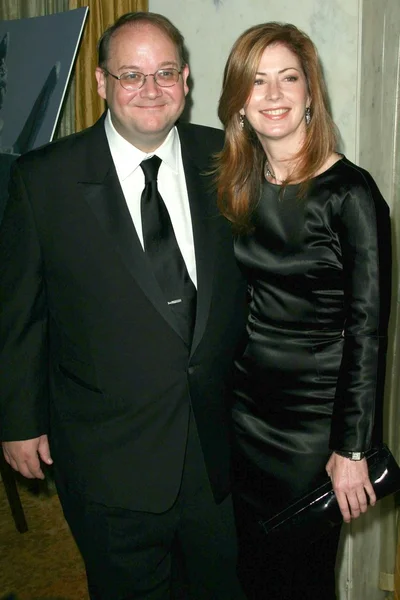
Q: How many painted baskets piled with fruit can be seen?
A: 0